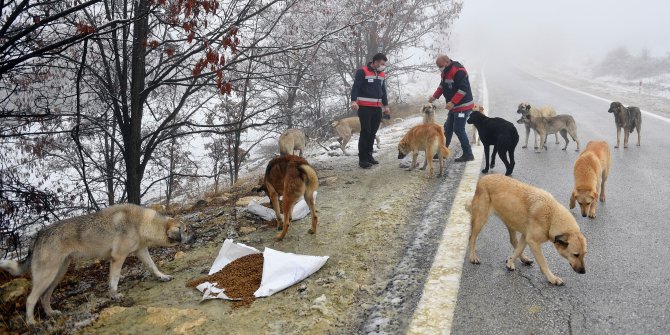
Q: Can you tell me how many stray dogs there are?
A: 13